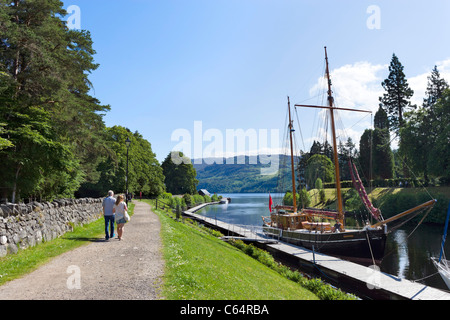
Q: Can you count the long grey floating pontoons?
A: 1